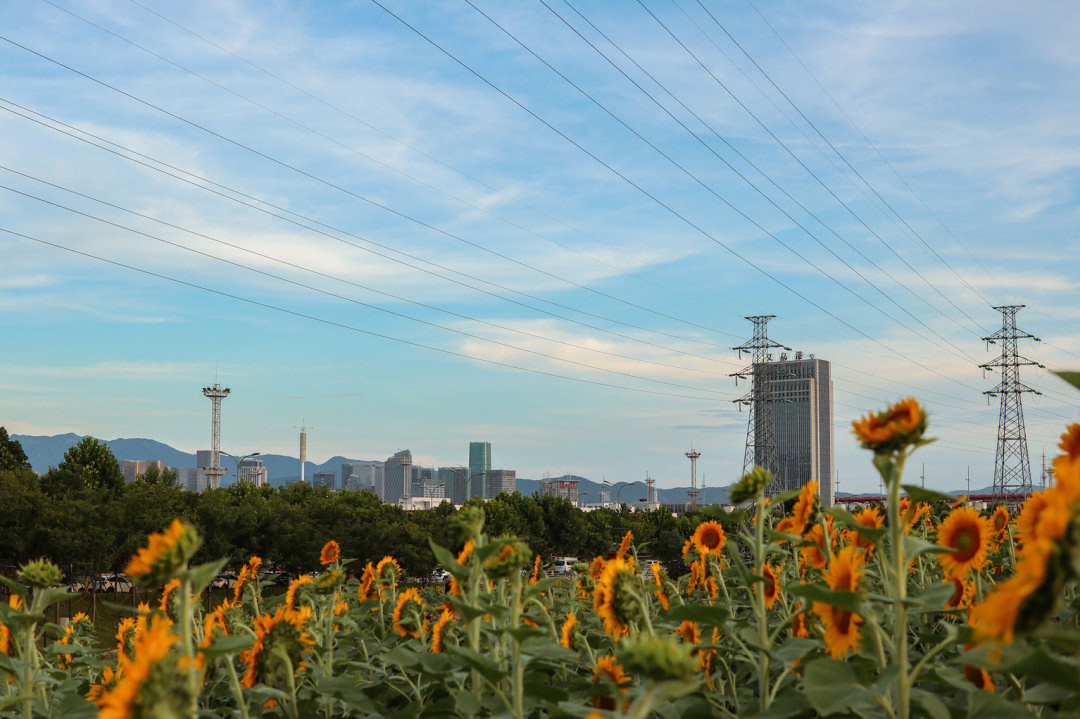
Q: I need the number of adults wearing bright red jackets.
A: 0